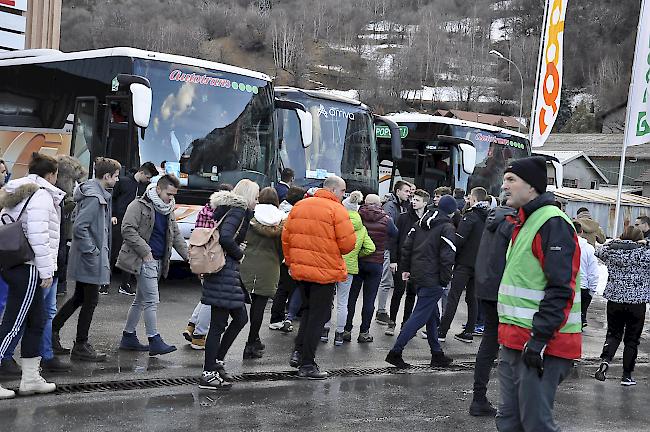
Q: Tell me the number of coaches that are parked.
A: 3